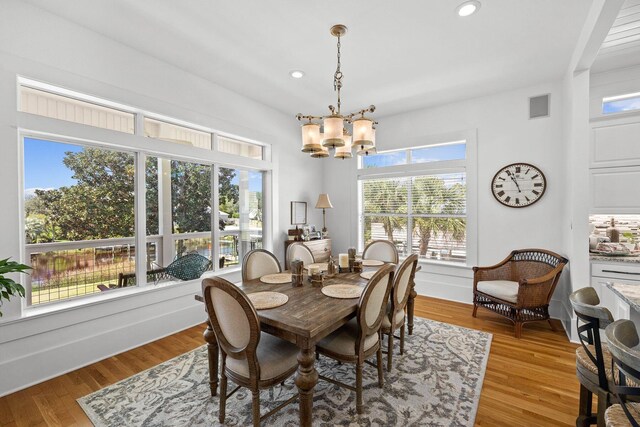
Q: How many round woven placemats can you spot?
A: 6